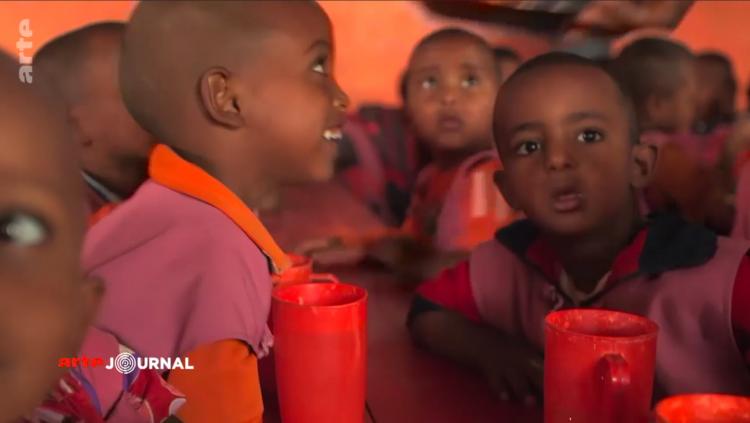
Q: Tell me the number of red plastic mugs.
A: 4